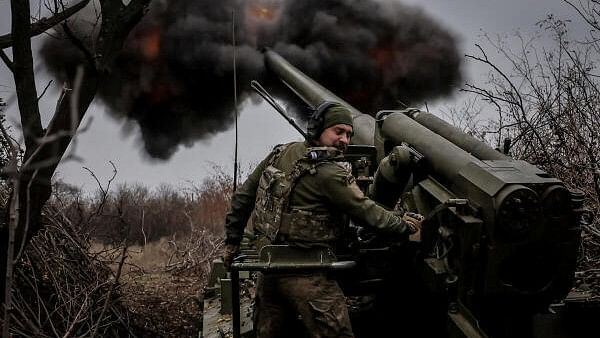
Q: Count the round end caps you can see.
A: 2